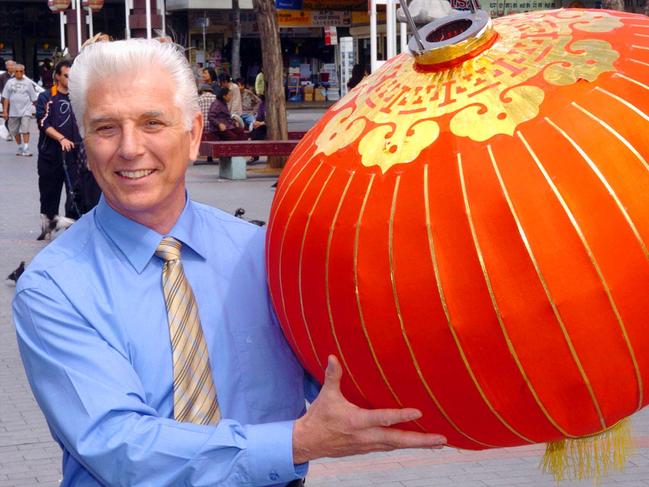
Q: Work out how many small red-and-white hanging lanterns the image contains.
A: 2